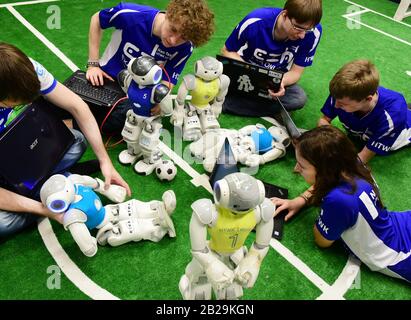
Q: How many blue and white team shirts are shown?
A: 5